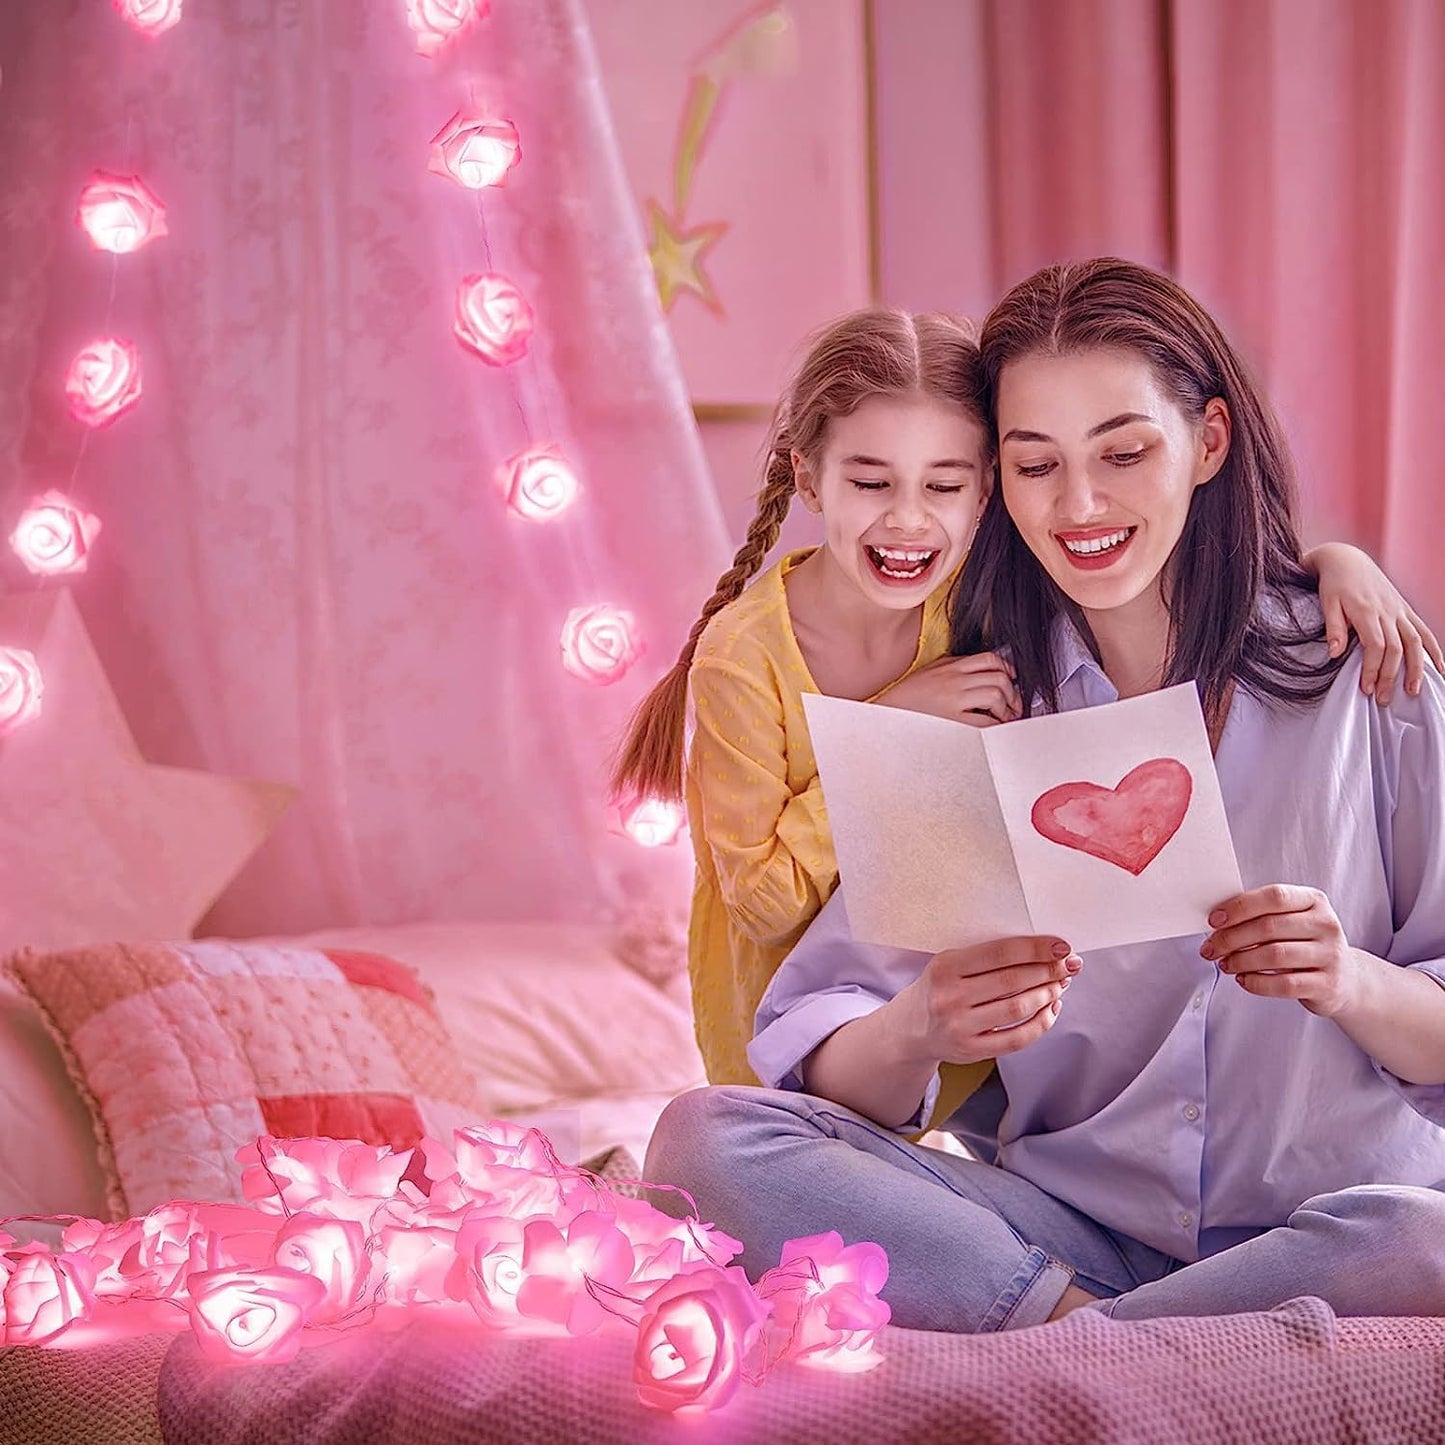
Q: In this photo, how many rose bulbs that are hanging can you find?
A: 11